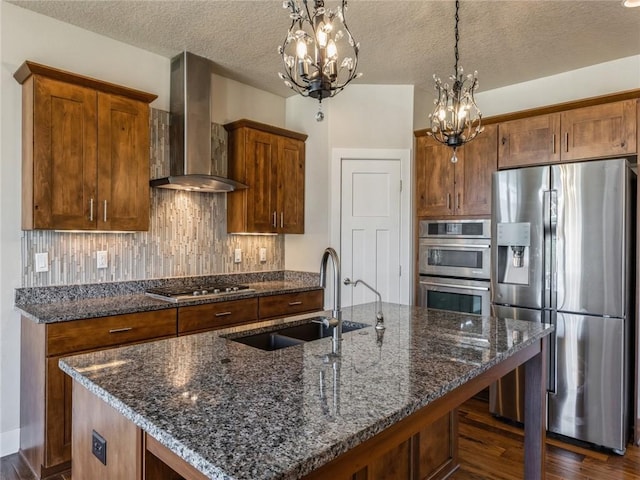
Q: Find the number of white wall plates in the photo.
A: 4